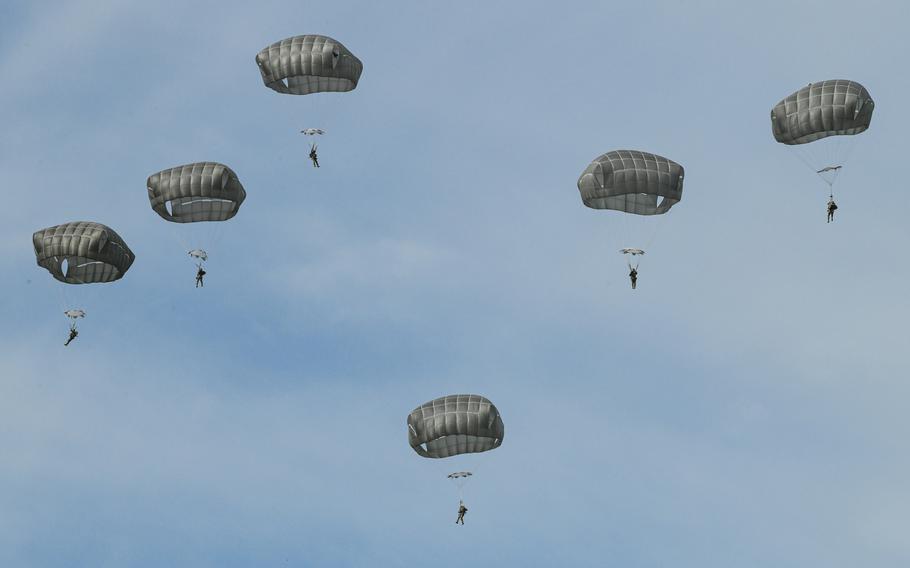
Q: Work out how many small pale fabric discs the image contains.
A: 6